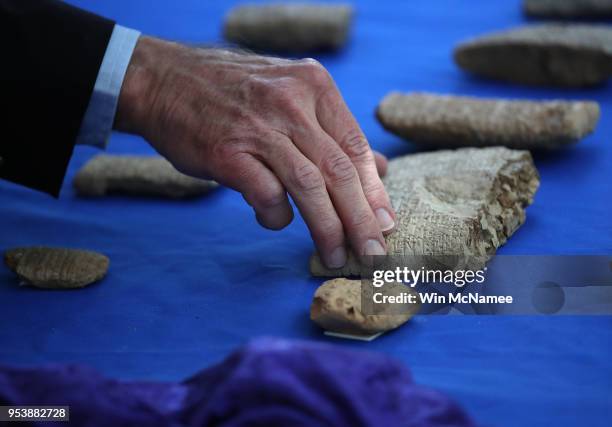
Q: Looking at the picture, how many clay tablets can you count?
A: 8